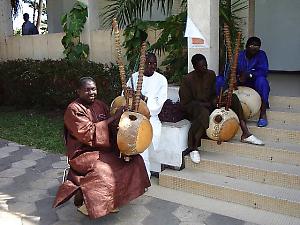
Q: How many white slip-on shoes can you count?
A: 2